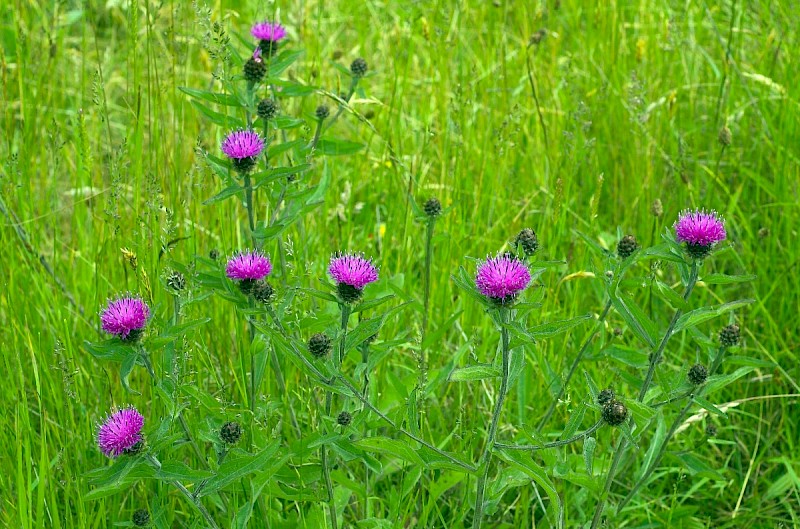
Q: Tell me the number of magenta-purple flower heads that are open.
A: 8